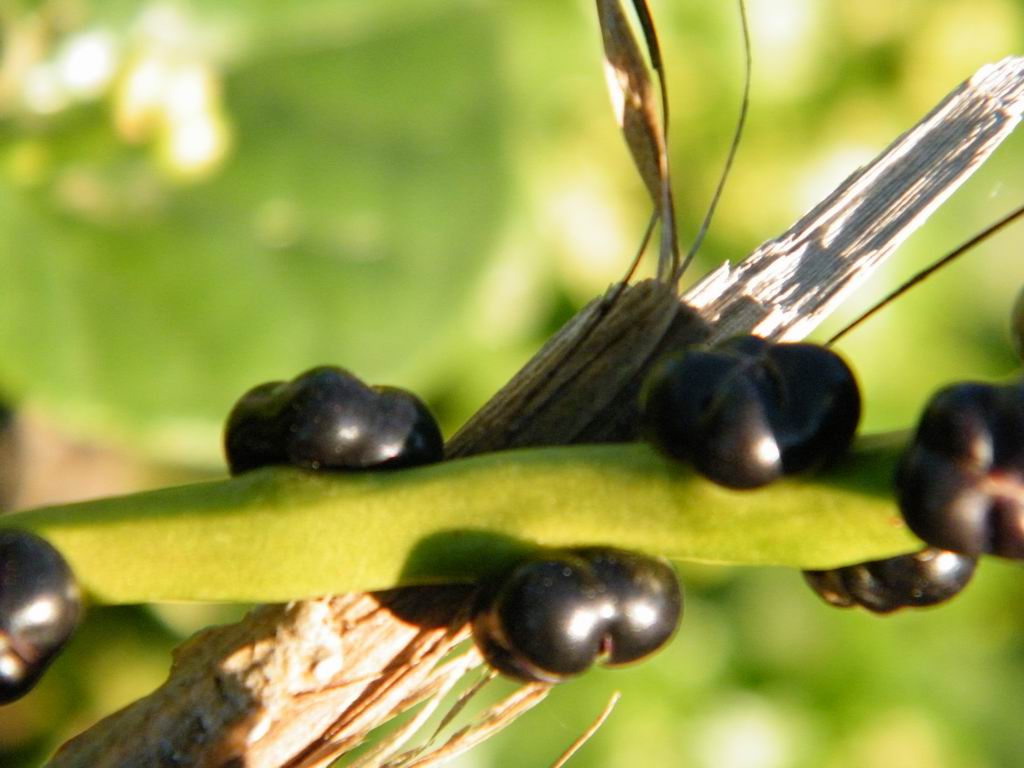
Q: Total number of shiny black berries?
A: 6